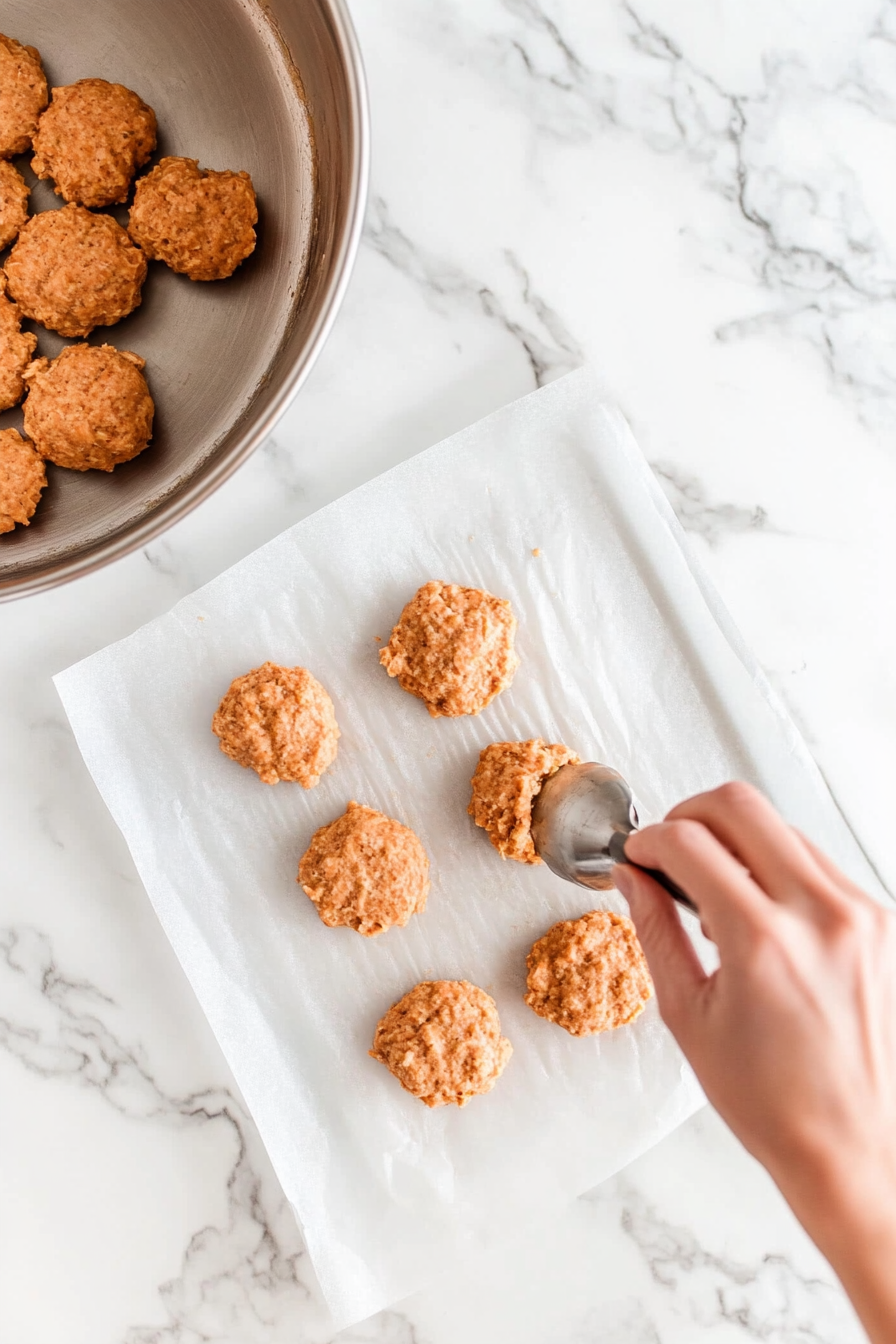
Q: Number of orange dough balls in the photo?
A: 14